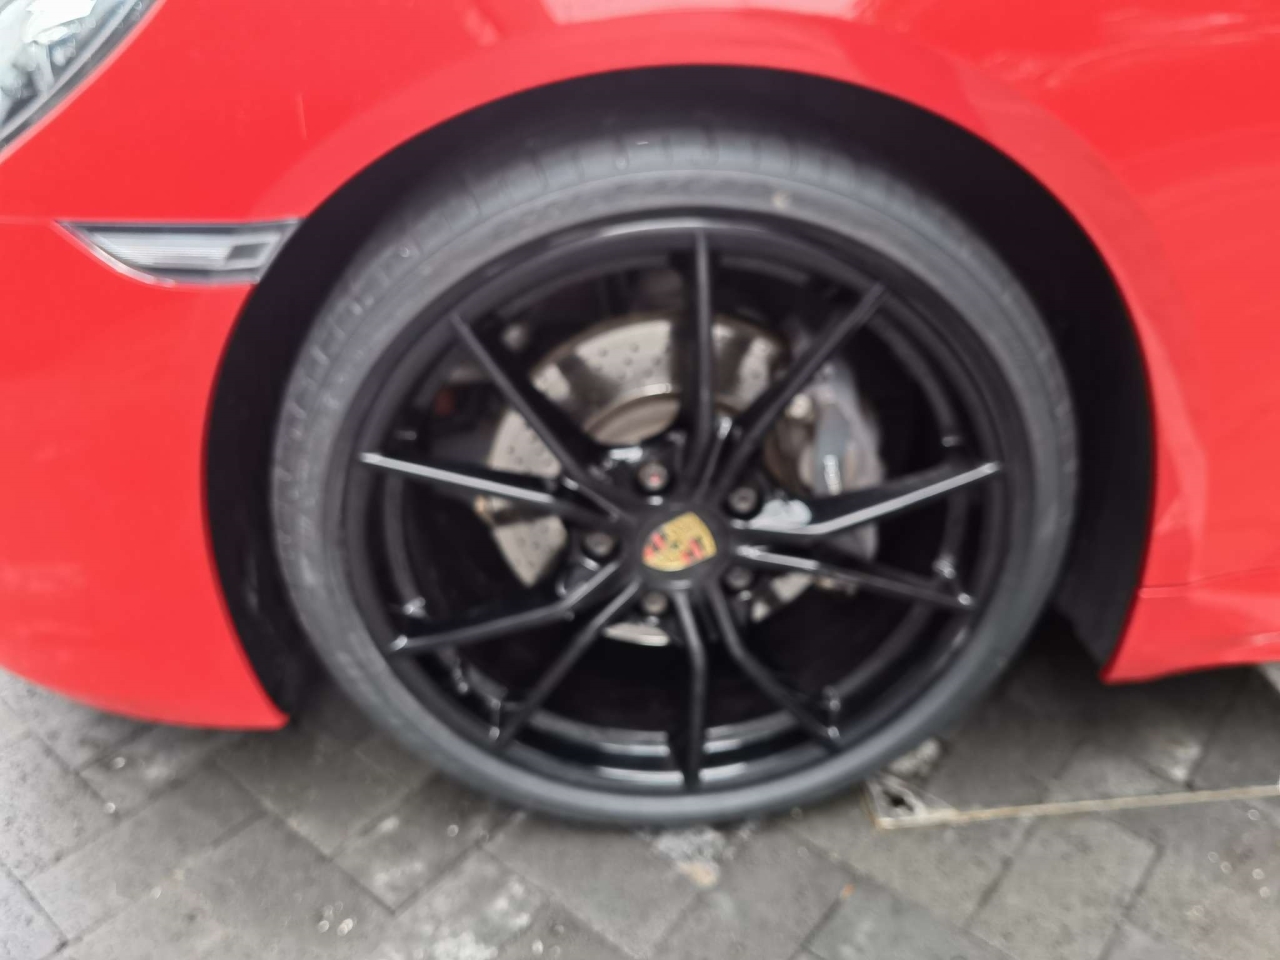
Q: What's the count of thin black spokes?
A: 10